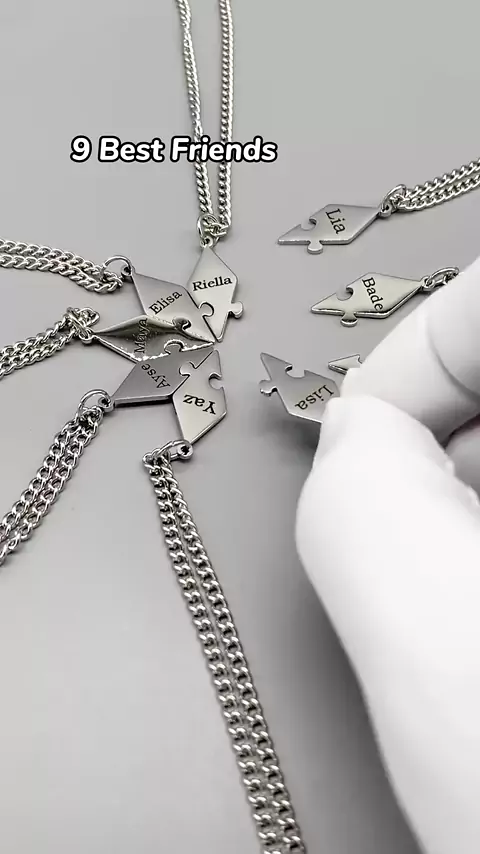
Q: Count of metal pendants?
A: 9